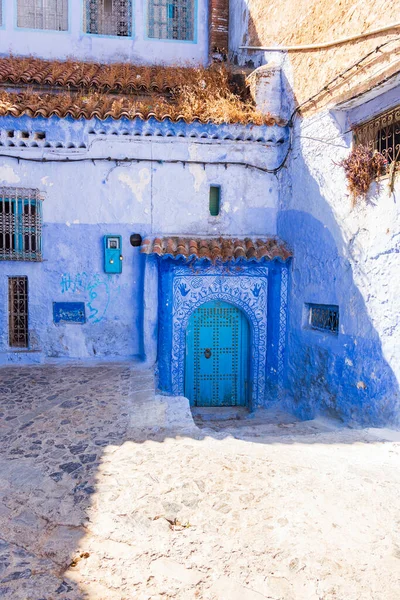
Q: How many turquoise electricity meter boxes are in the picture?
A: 1